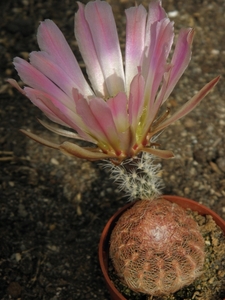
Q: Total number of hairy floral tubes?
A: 1